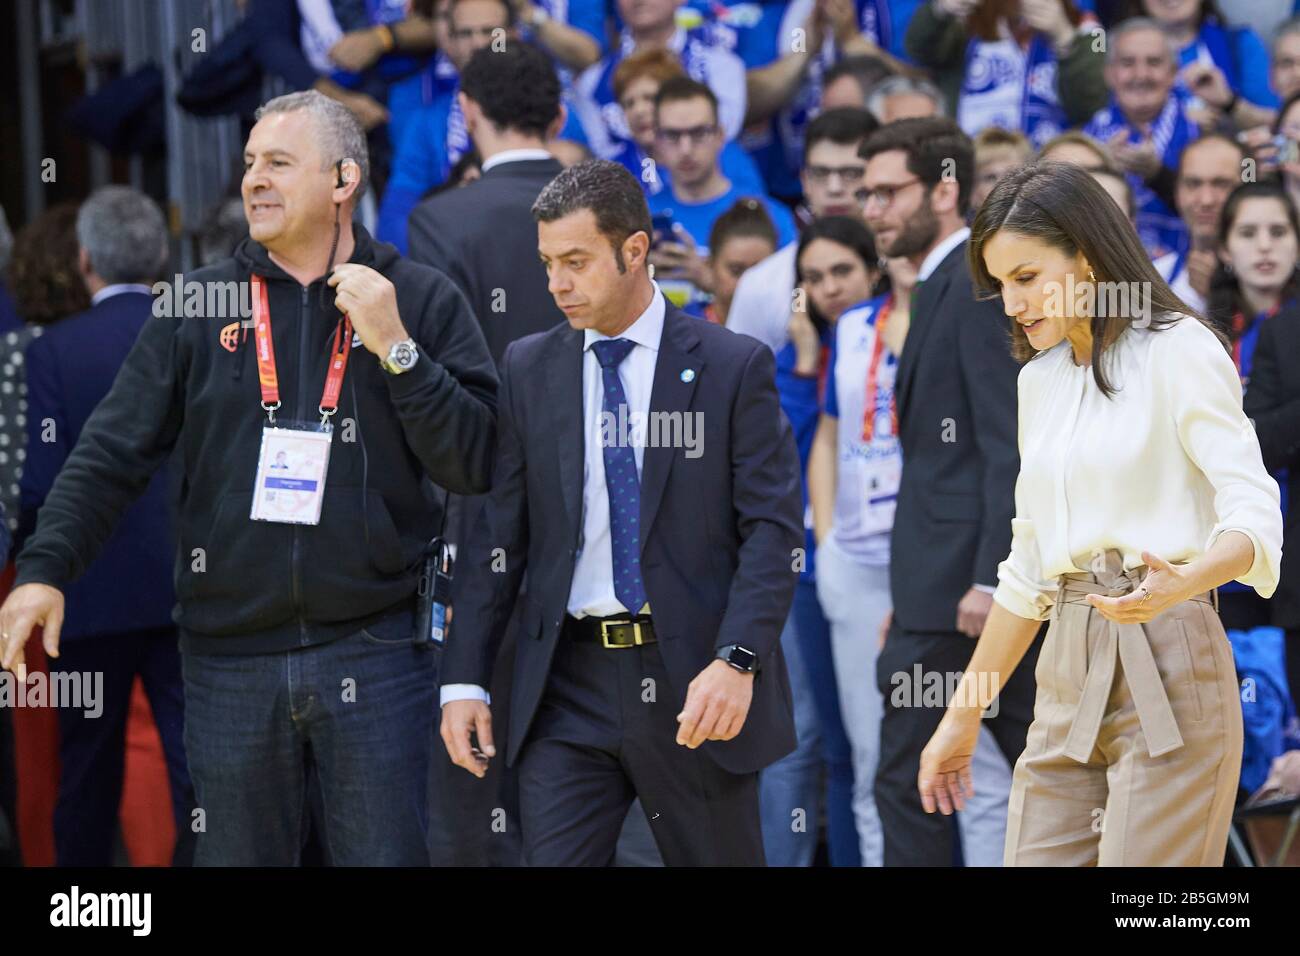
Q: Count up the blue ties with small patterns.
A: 1